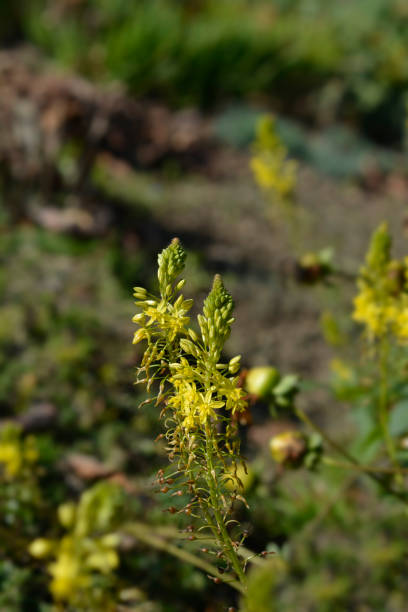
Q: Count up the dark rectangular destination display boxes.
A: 0